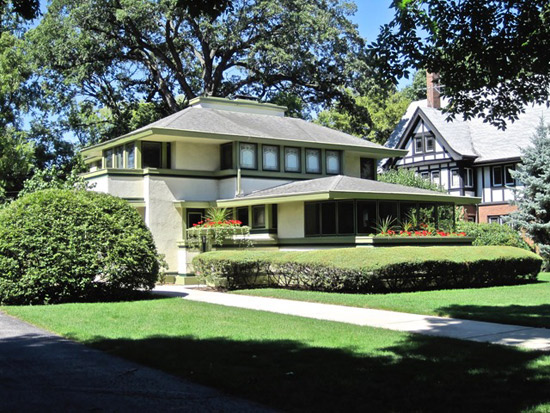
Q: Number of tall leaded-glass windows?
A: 5